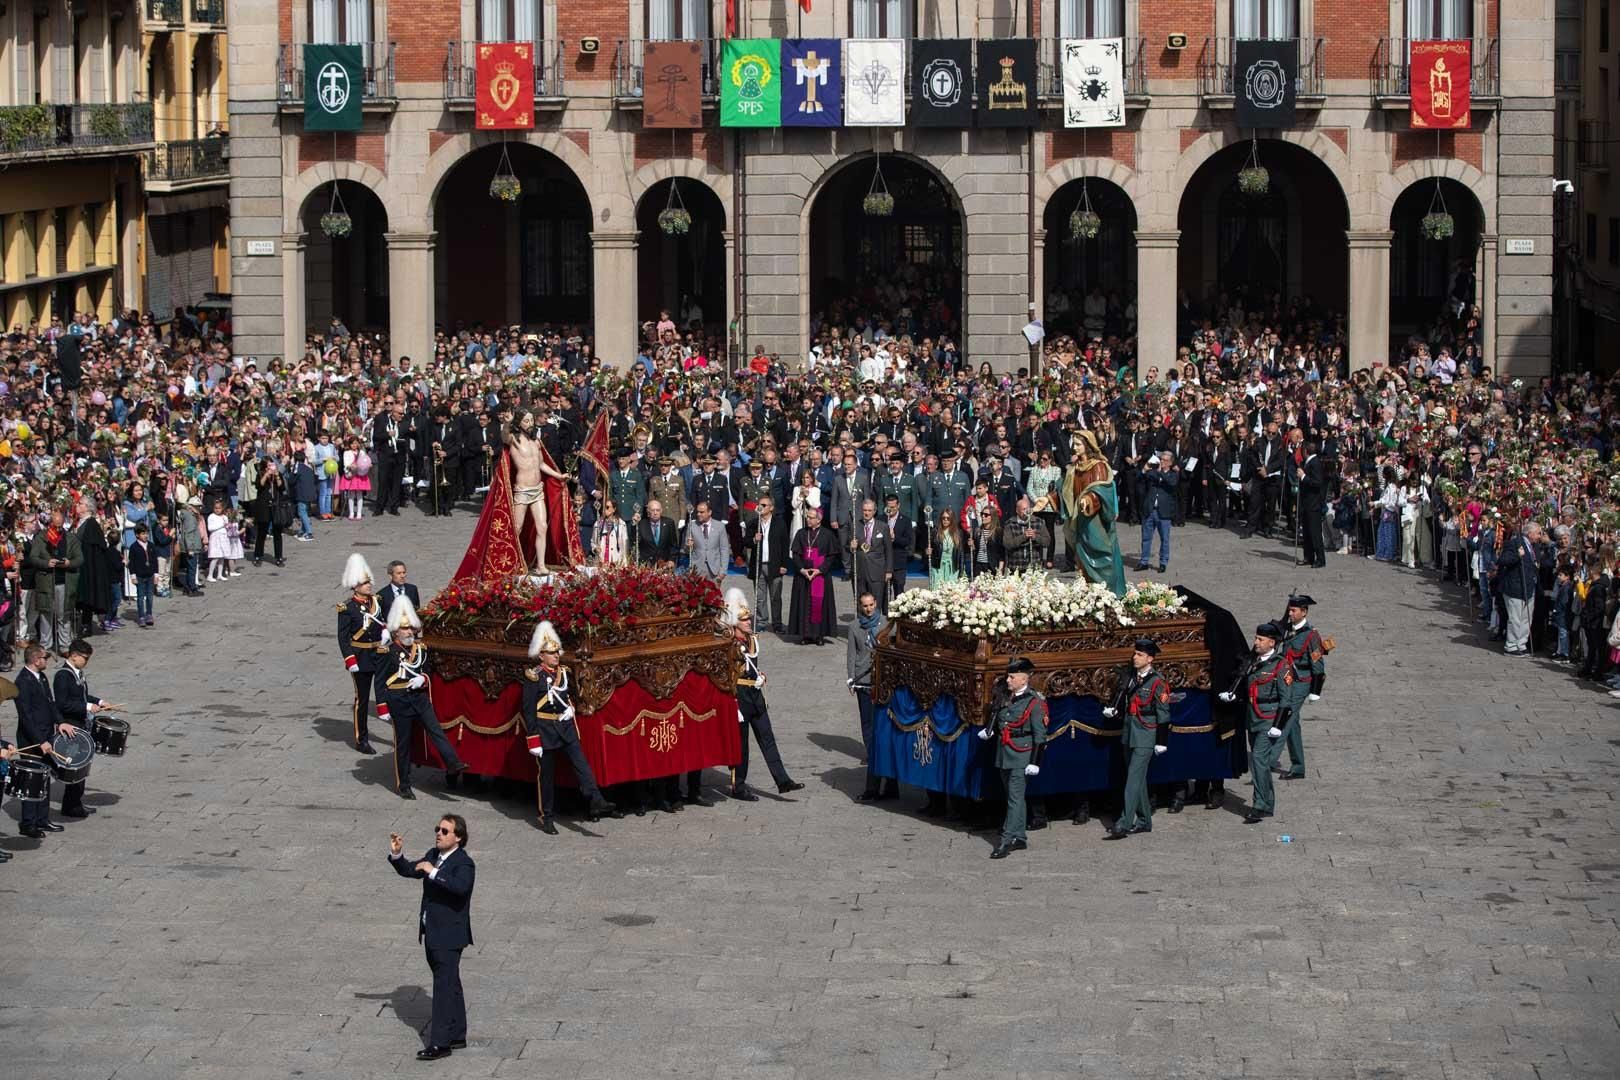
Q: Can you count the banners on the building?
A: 11